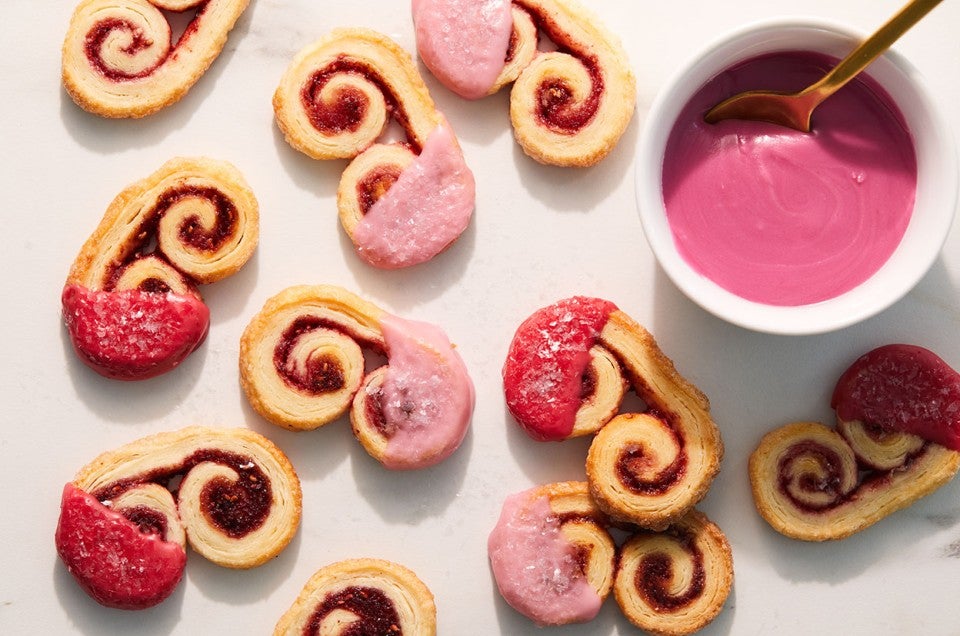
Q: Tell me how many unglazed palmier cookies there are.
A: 2